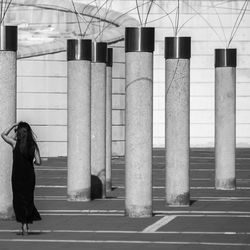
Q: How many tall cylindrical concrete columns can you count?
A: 7